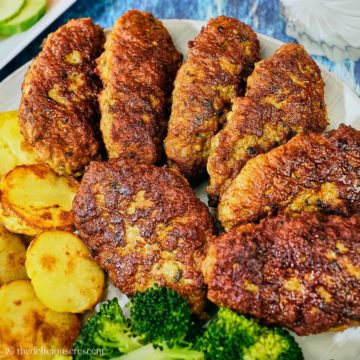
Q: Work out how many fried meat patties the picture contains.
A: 7